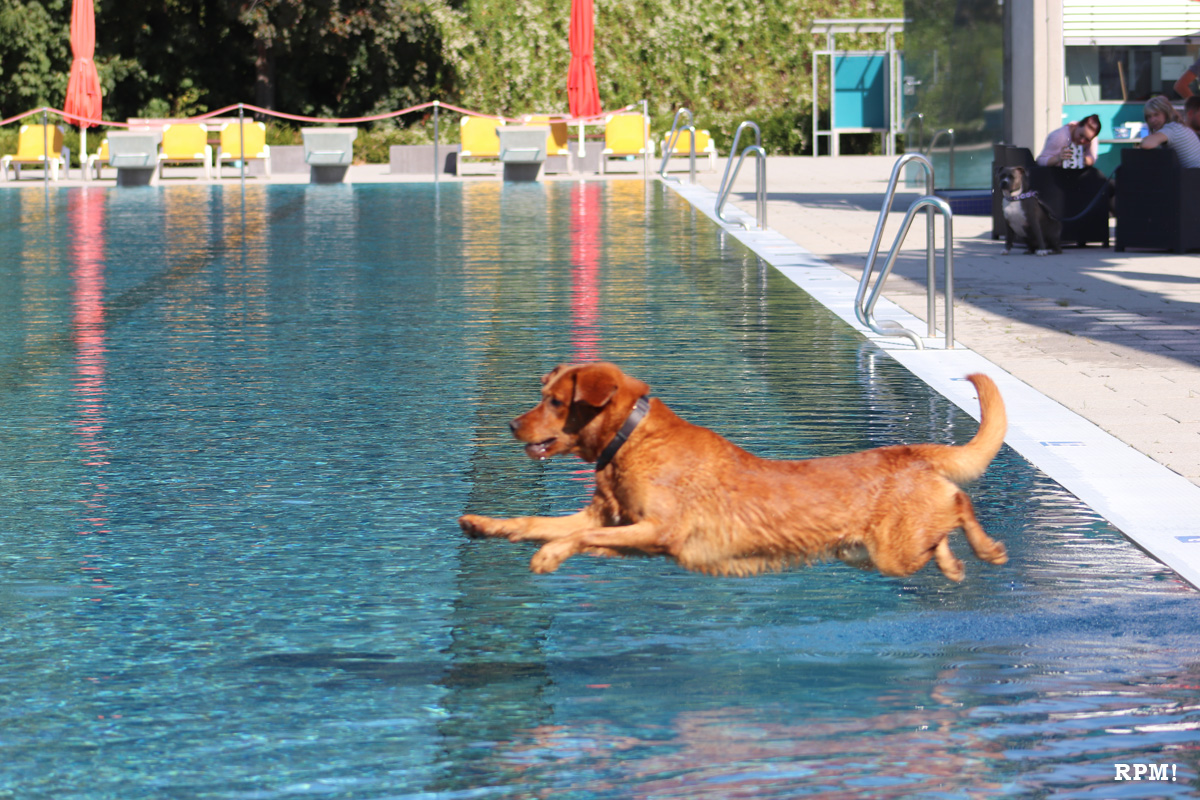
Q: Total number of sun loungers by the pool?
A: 8